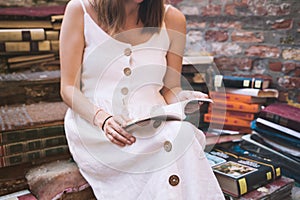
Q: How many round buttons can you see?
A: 6